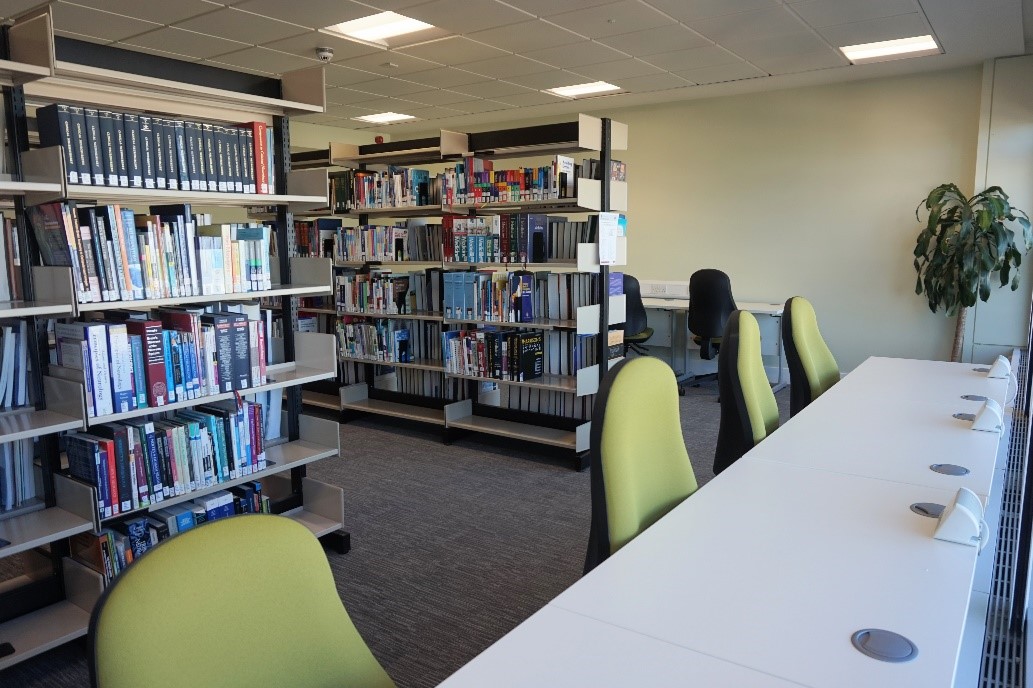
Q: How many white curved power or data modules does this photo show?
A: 3